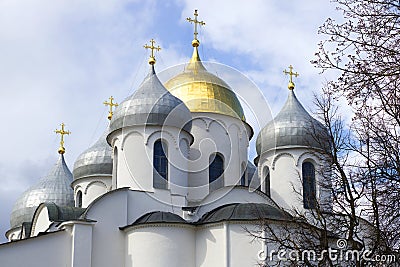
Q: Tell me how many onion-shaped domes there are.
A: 5